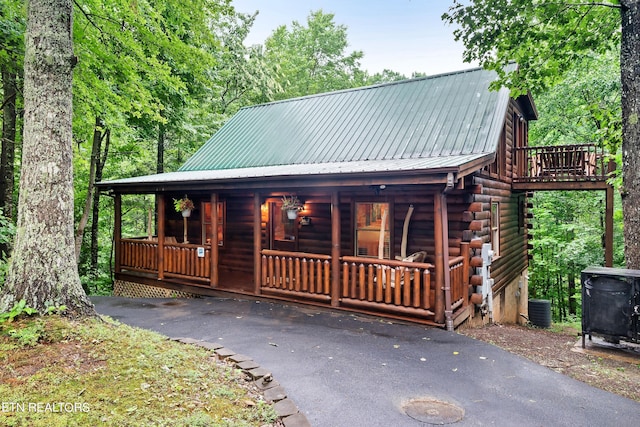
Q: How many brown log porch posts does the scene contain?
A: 6